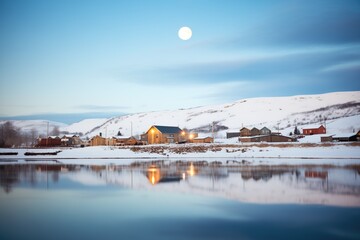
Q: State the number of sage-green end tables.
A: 0